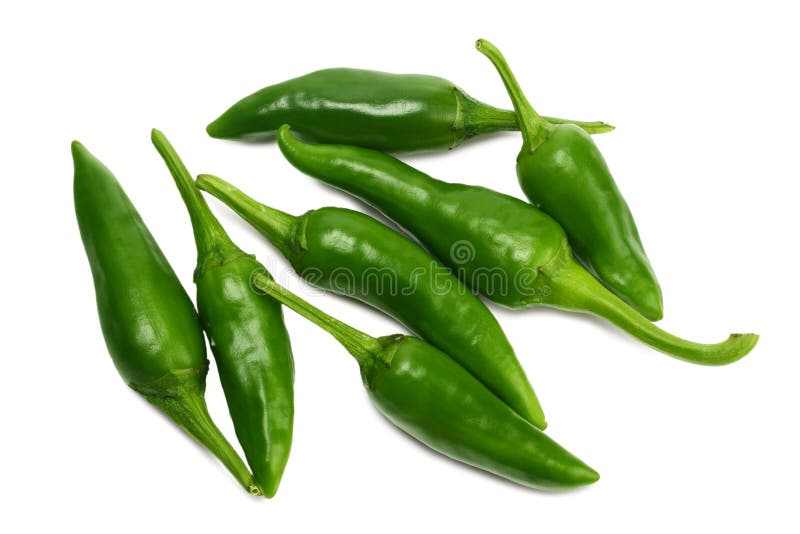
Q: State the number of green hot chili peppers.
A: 7